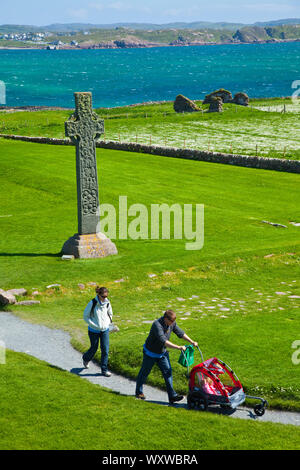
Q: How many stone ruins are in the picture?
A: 4